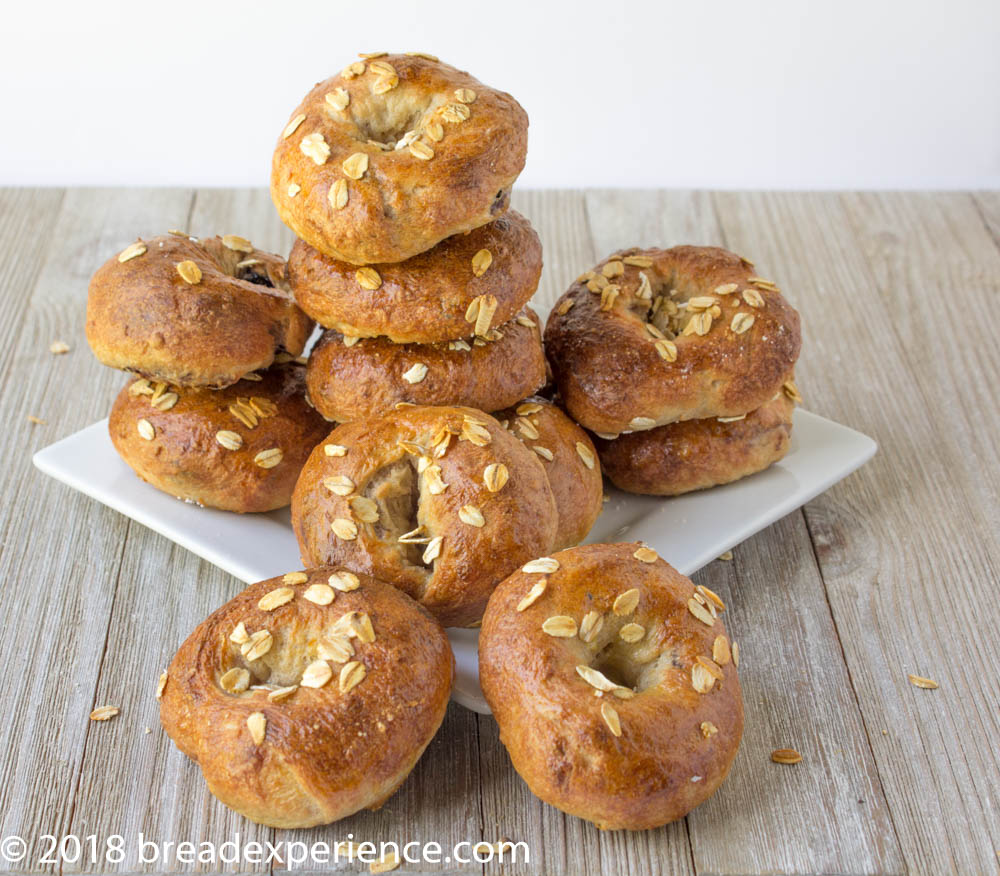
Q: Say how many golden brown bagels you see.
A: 11